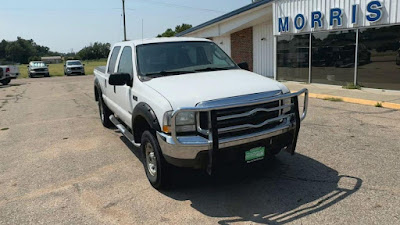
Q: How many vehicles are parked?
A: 4